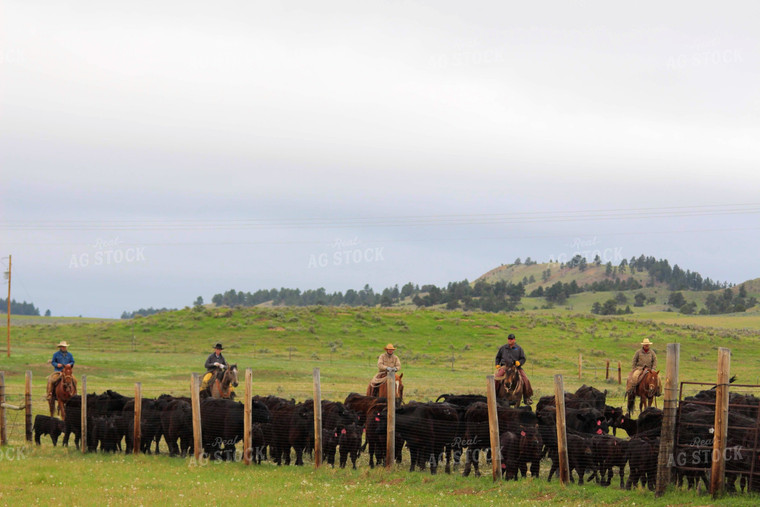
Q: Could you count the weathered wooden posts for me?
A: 12